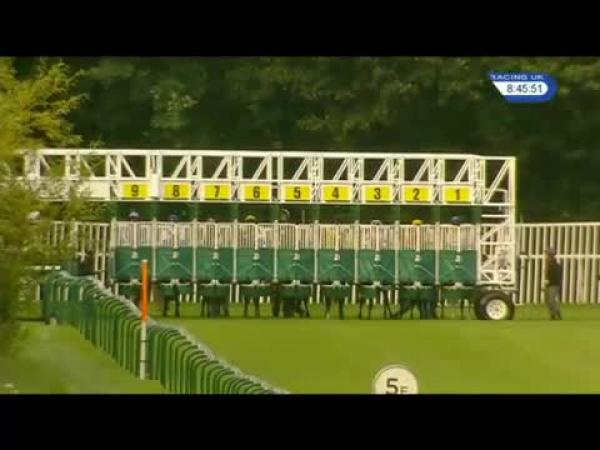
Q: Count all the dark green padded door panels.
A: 9